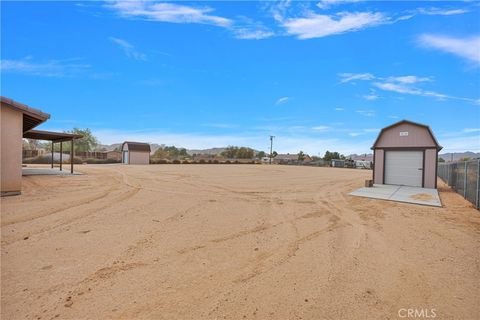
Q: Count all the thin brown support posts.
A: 3